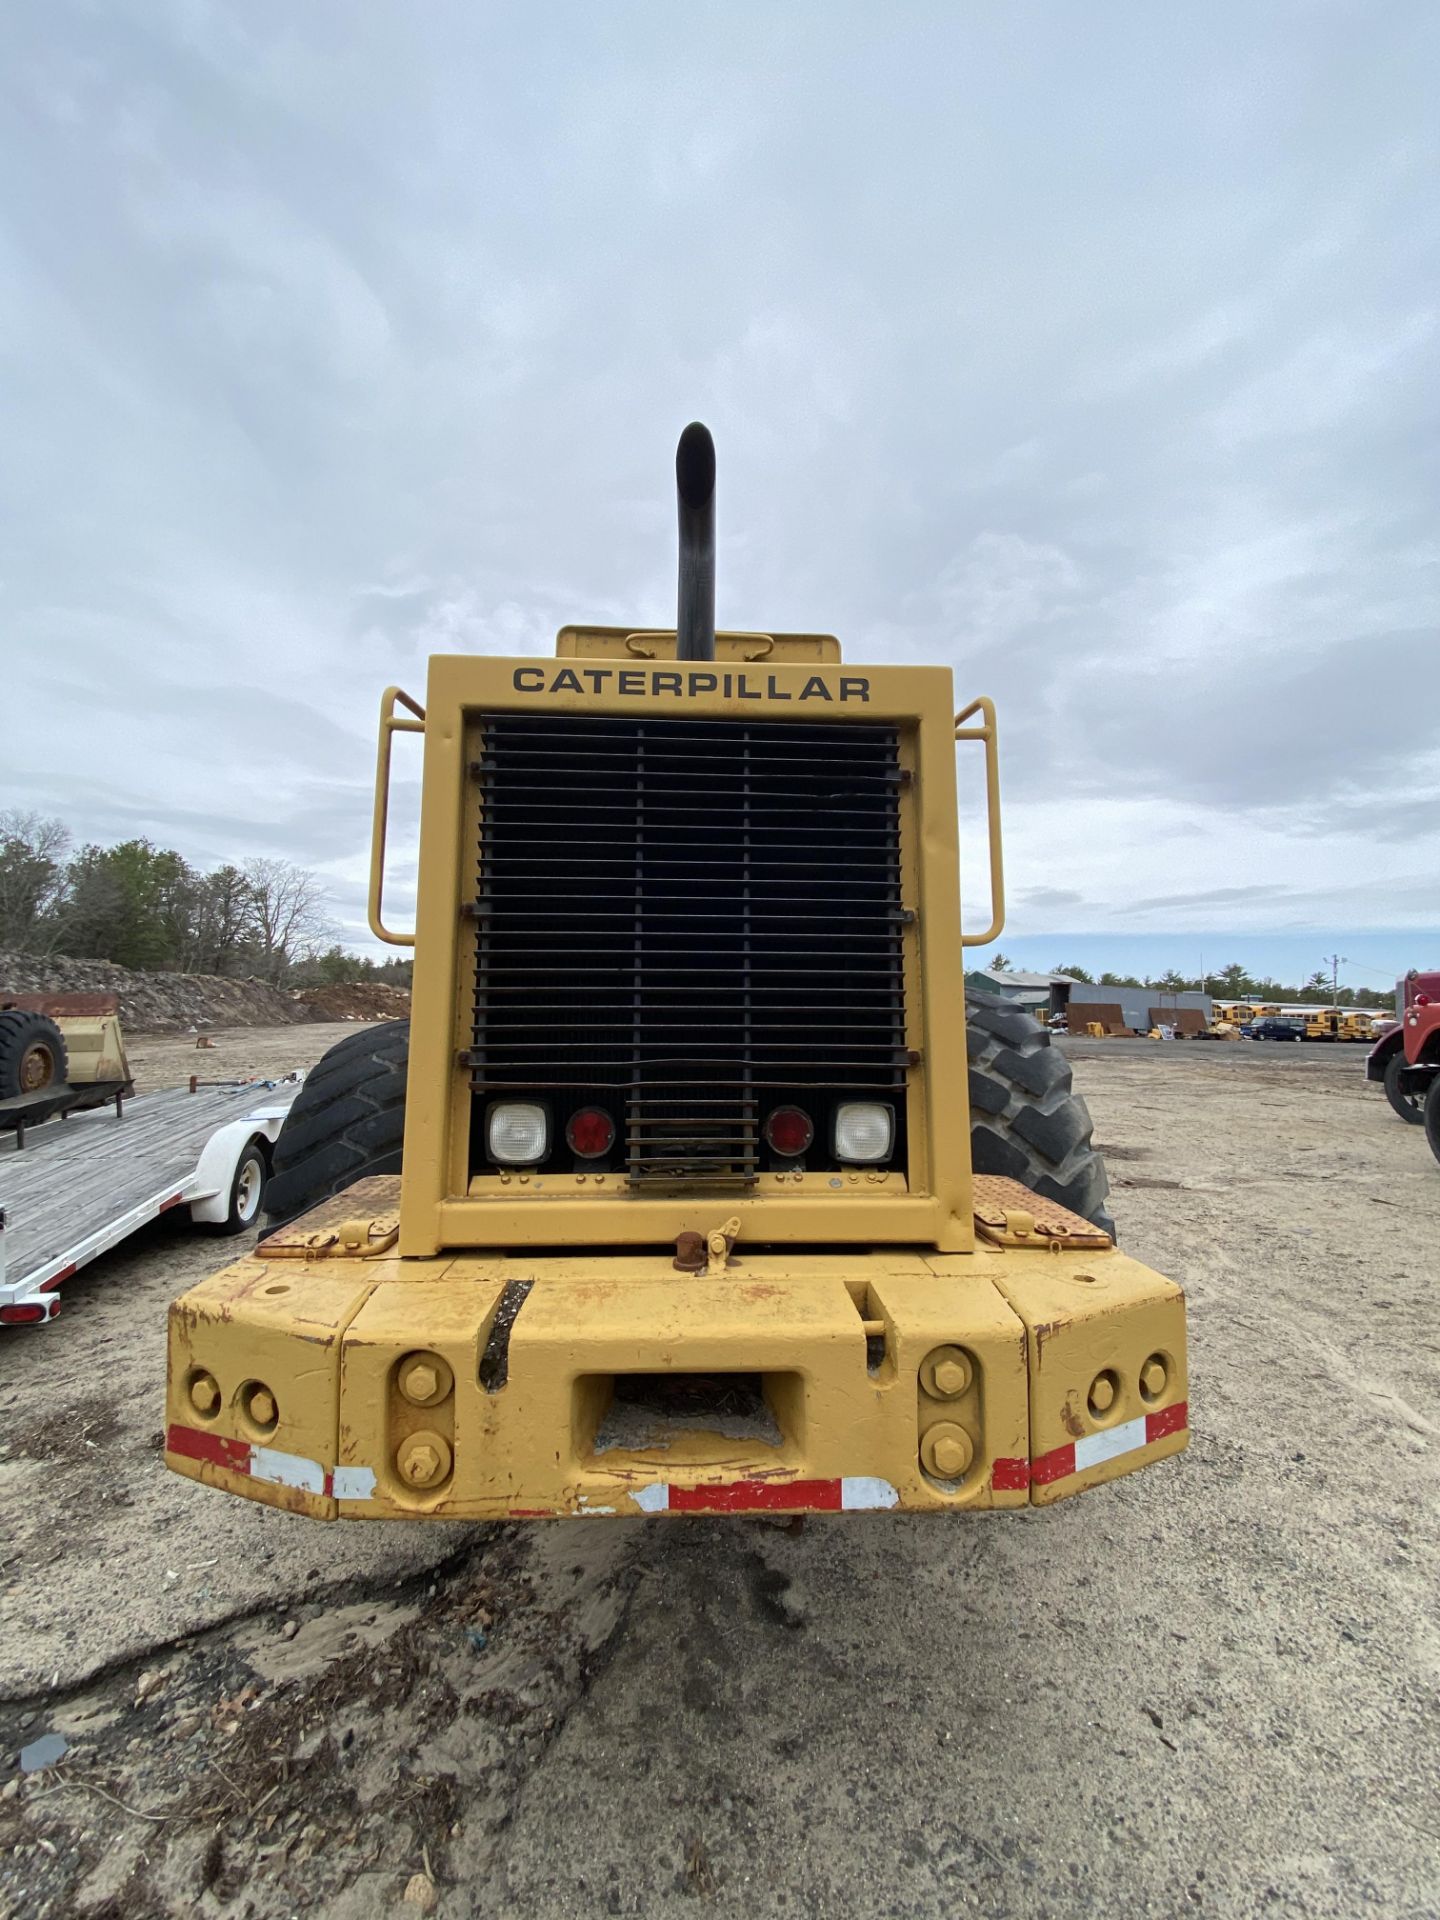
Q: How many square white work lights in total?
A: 2